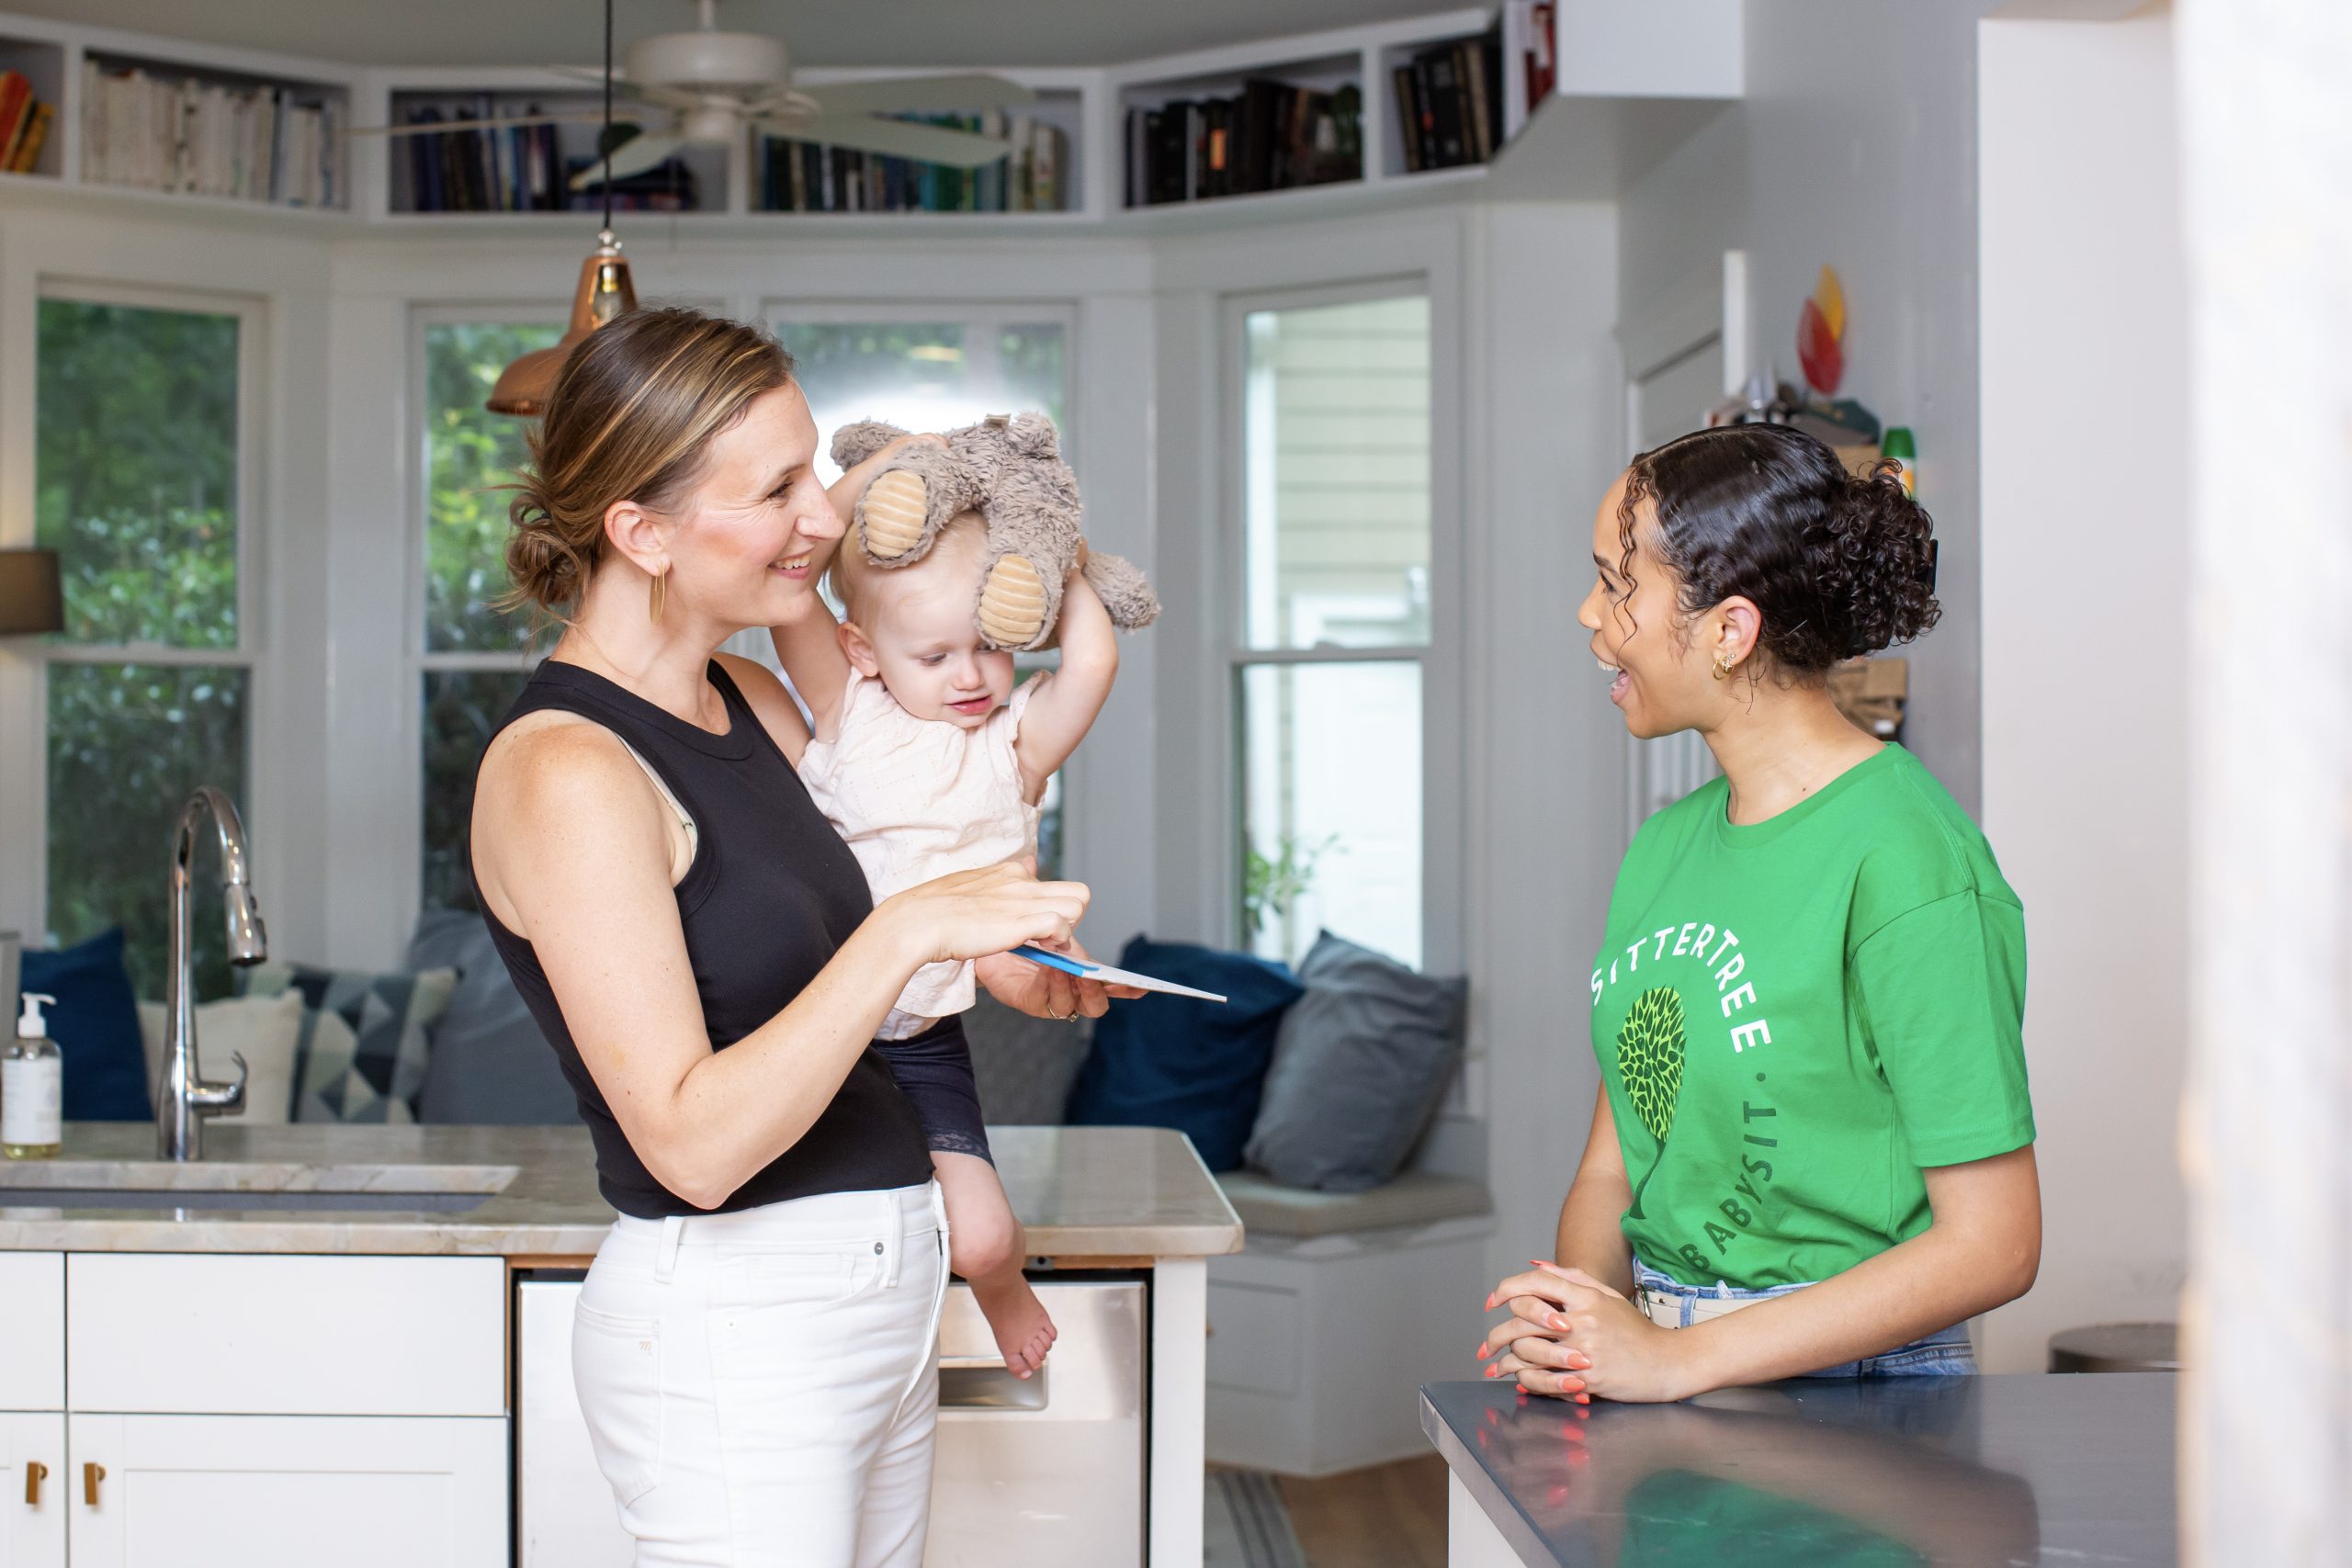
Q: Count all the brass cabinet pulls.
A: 2